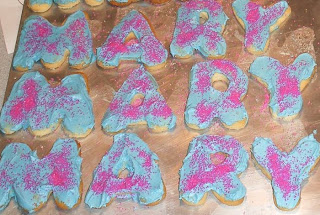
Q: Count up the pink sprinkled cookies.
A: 12